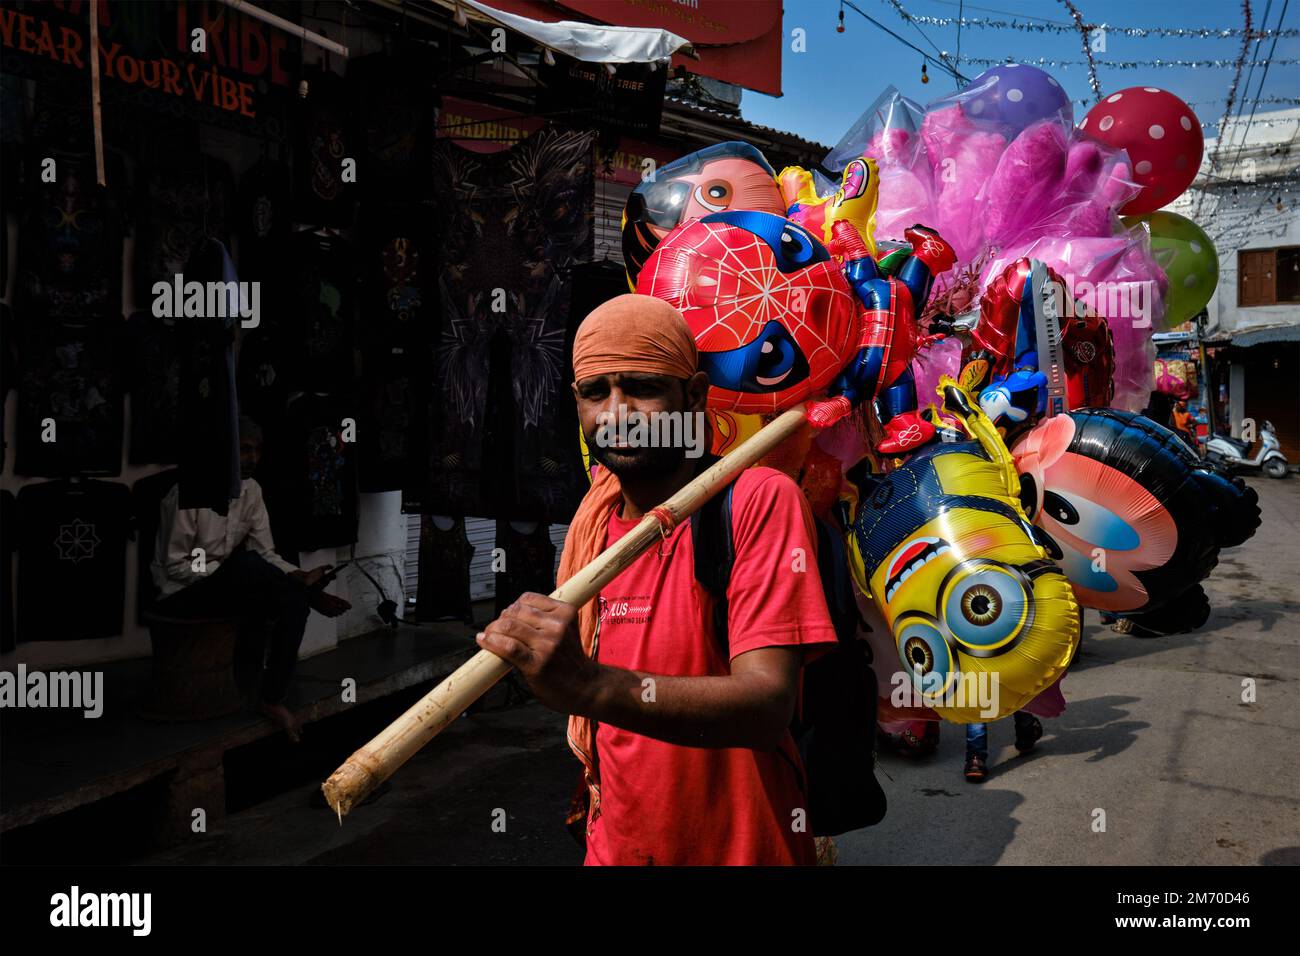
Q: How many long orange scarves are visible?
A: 1